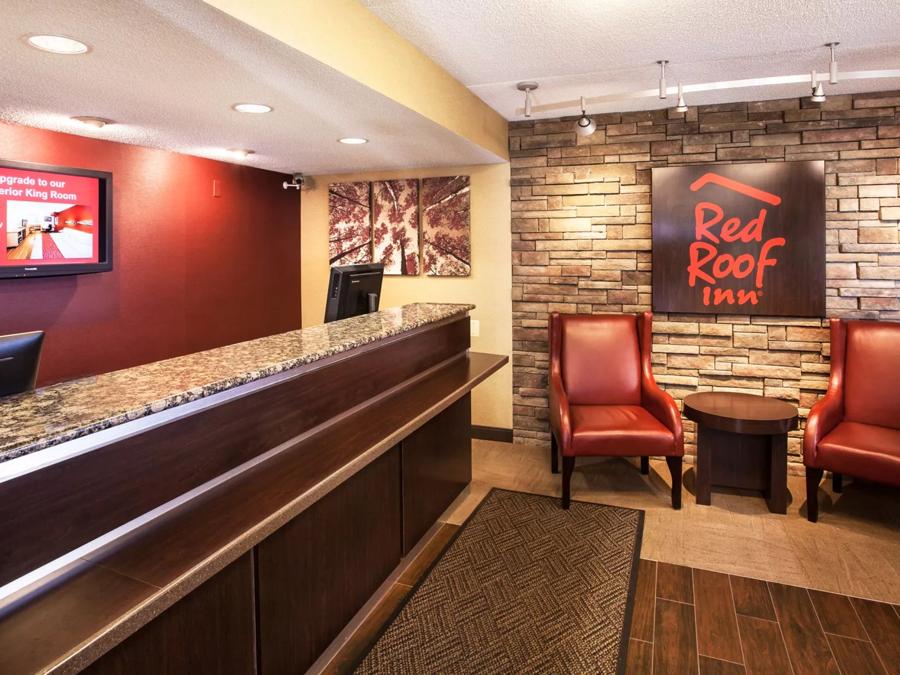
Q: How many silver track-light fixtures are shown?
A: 3